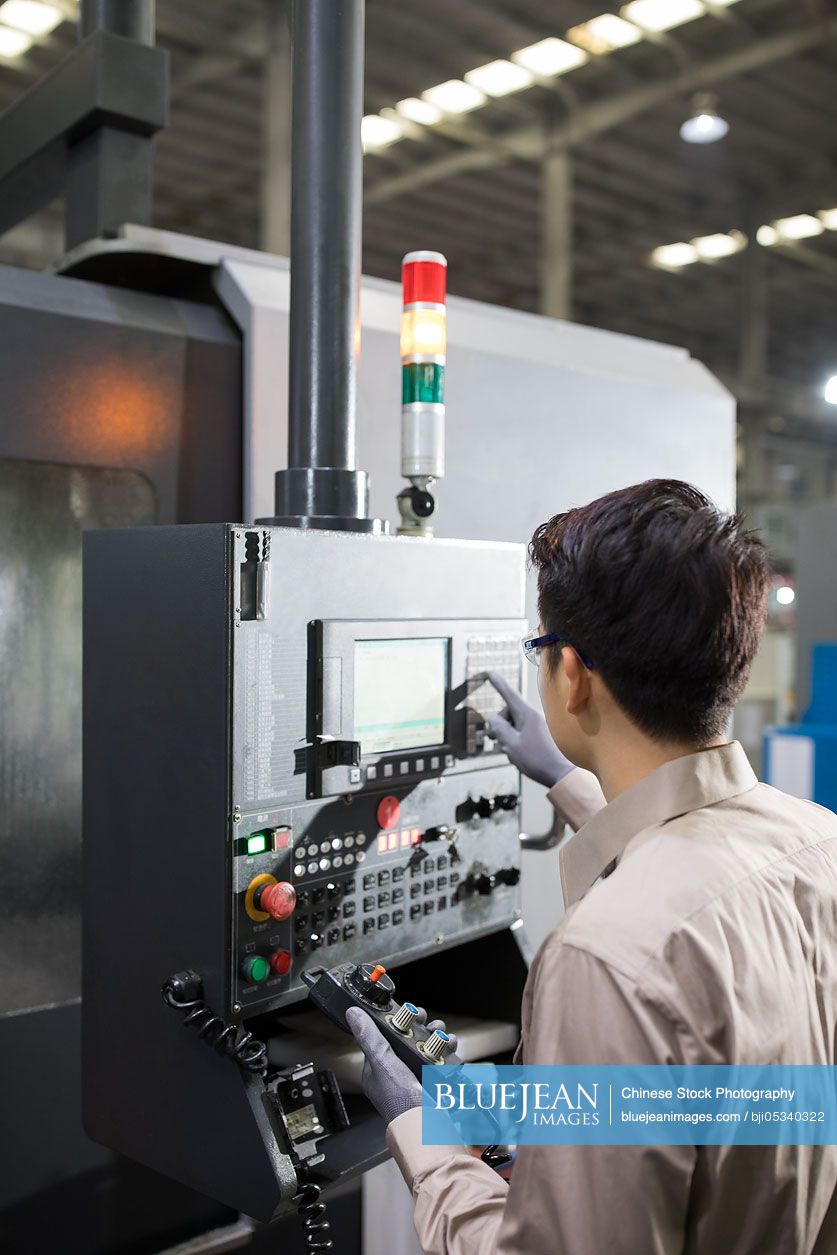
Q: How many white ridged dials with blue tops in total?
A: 2